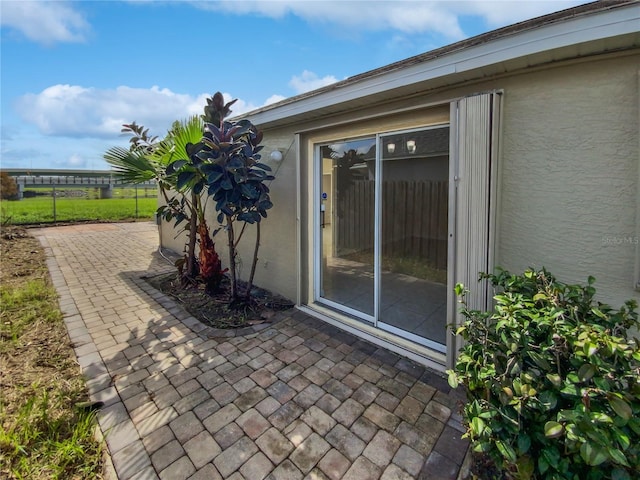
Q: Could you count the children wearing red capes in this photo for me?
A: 0